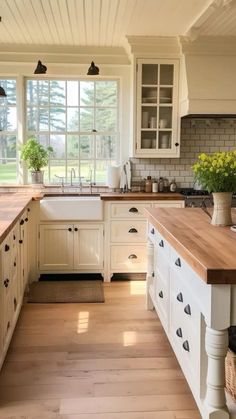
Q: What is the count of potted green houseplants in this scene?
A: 1